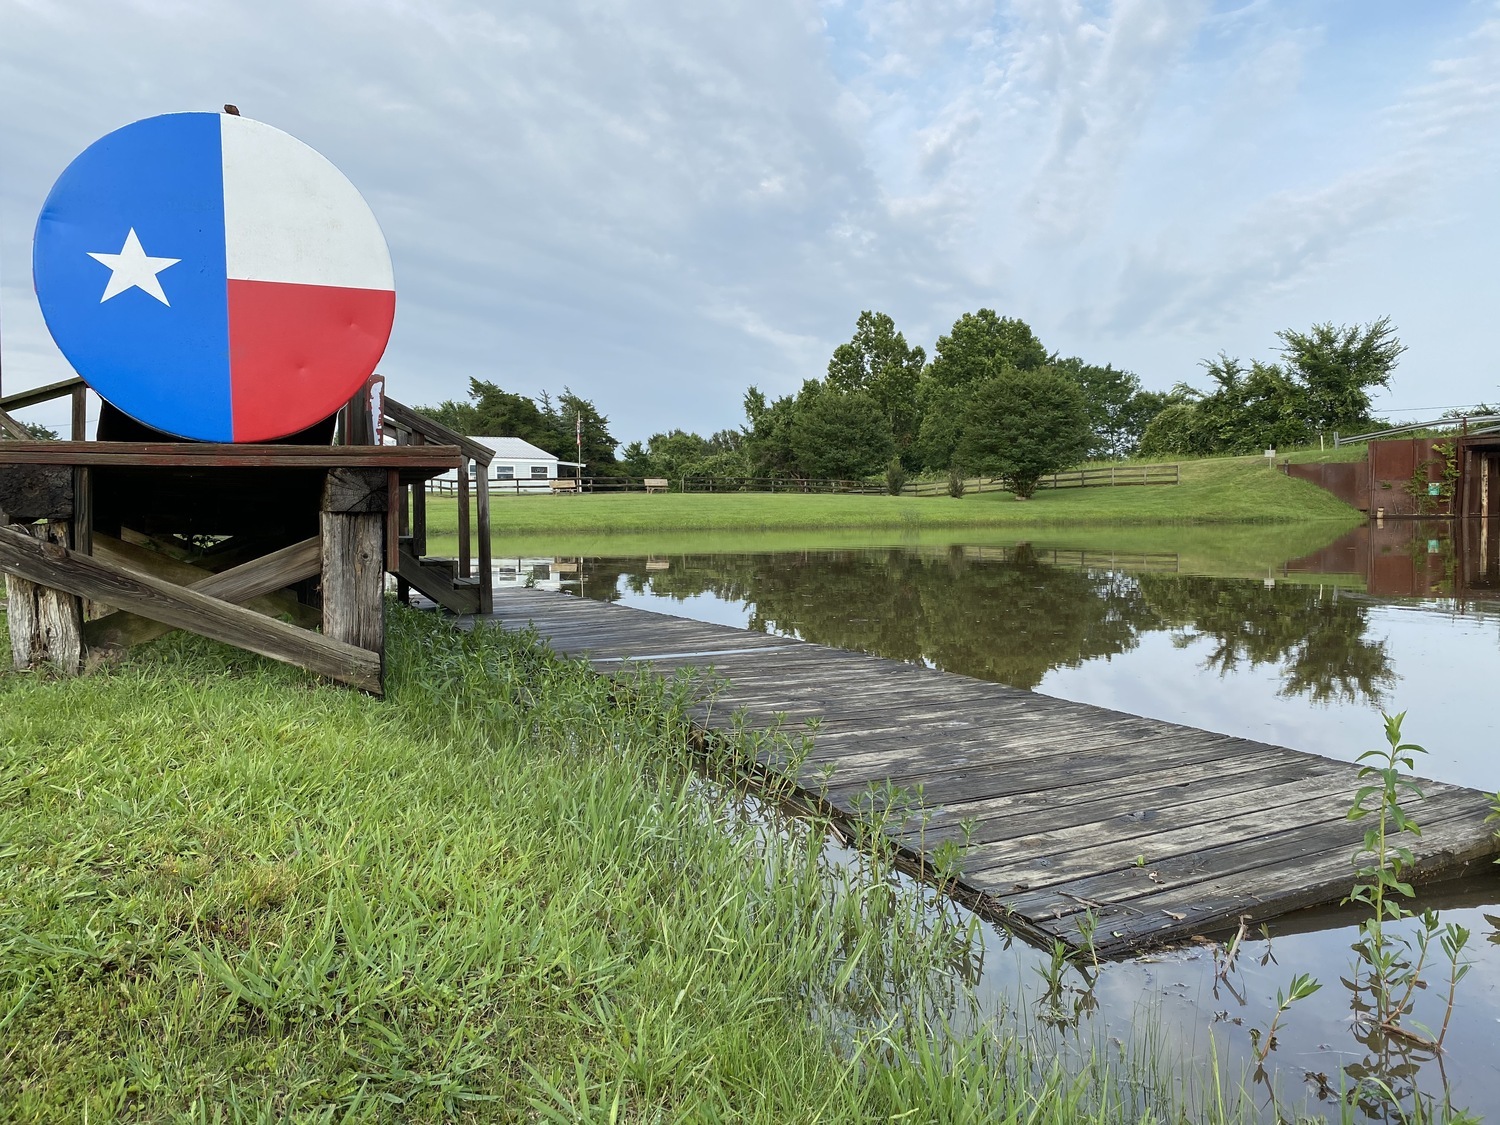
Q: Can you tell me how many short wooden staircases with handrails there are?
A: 1